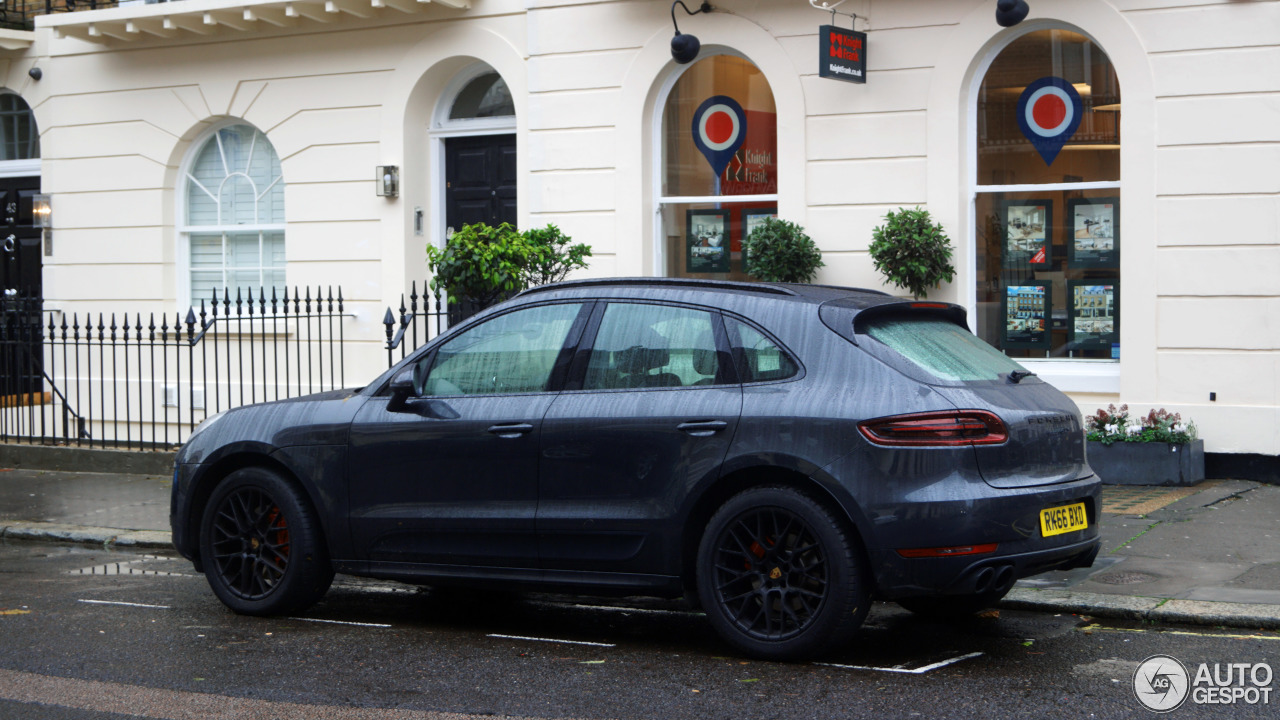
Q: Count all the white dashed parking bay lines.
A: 4